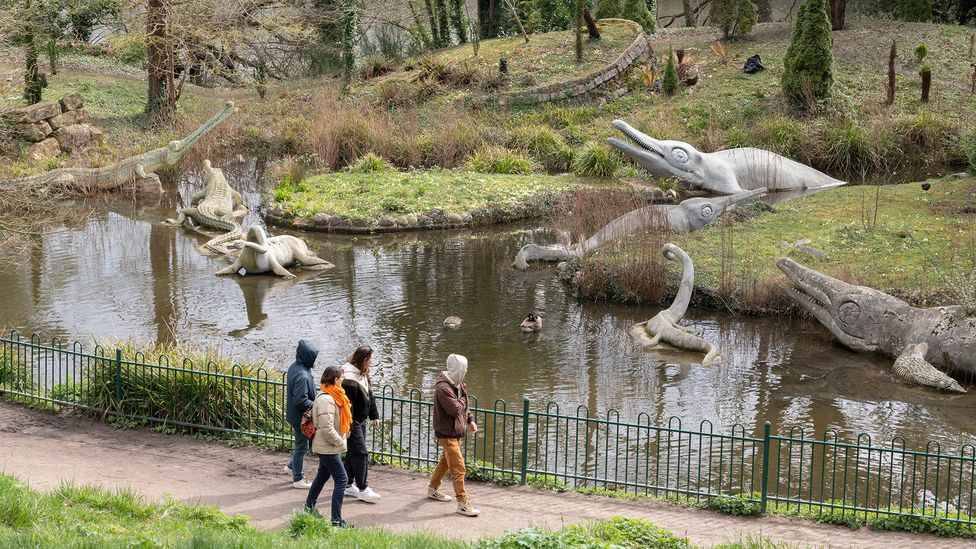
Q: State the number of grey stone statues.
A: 7